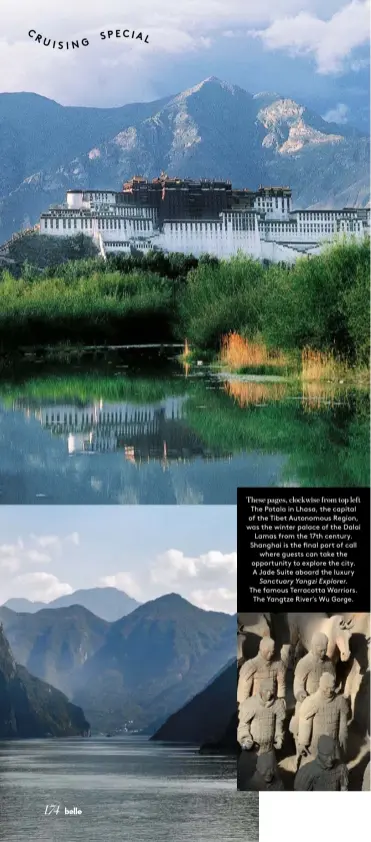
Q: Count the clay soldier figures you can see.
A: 6